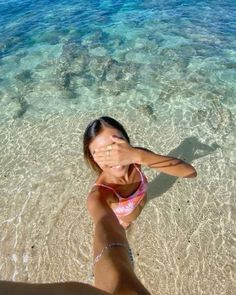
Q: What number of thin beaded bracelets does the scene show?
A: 1